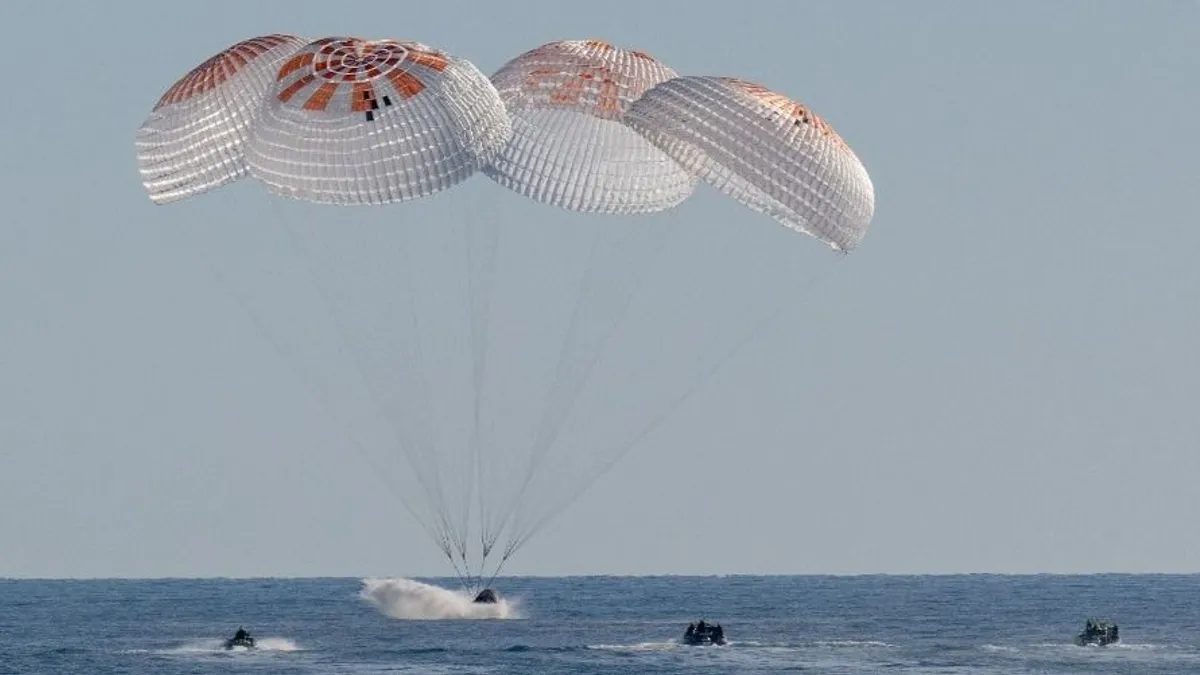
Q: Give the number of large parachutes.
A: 4